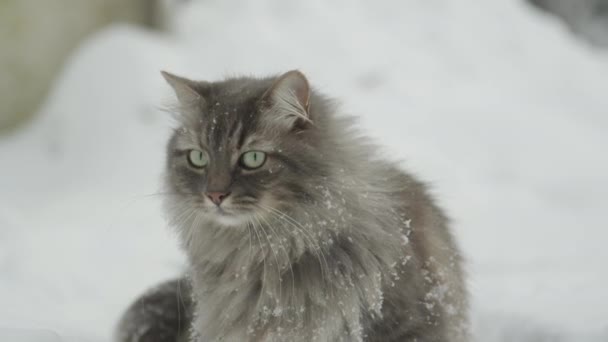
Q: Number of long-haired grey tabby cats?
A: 1